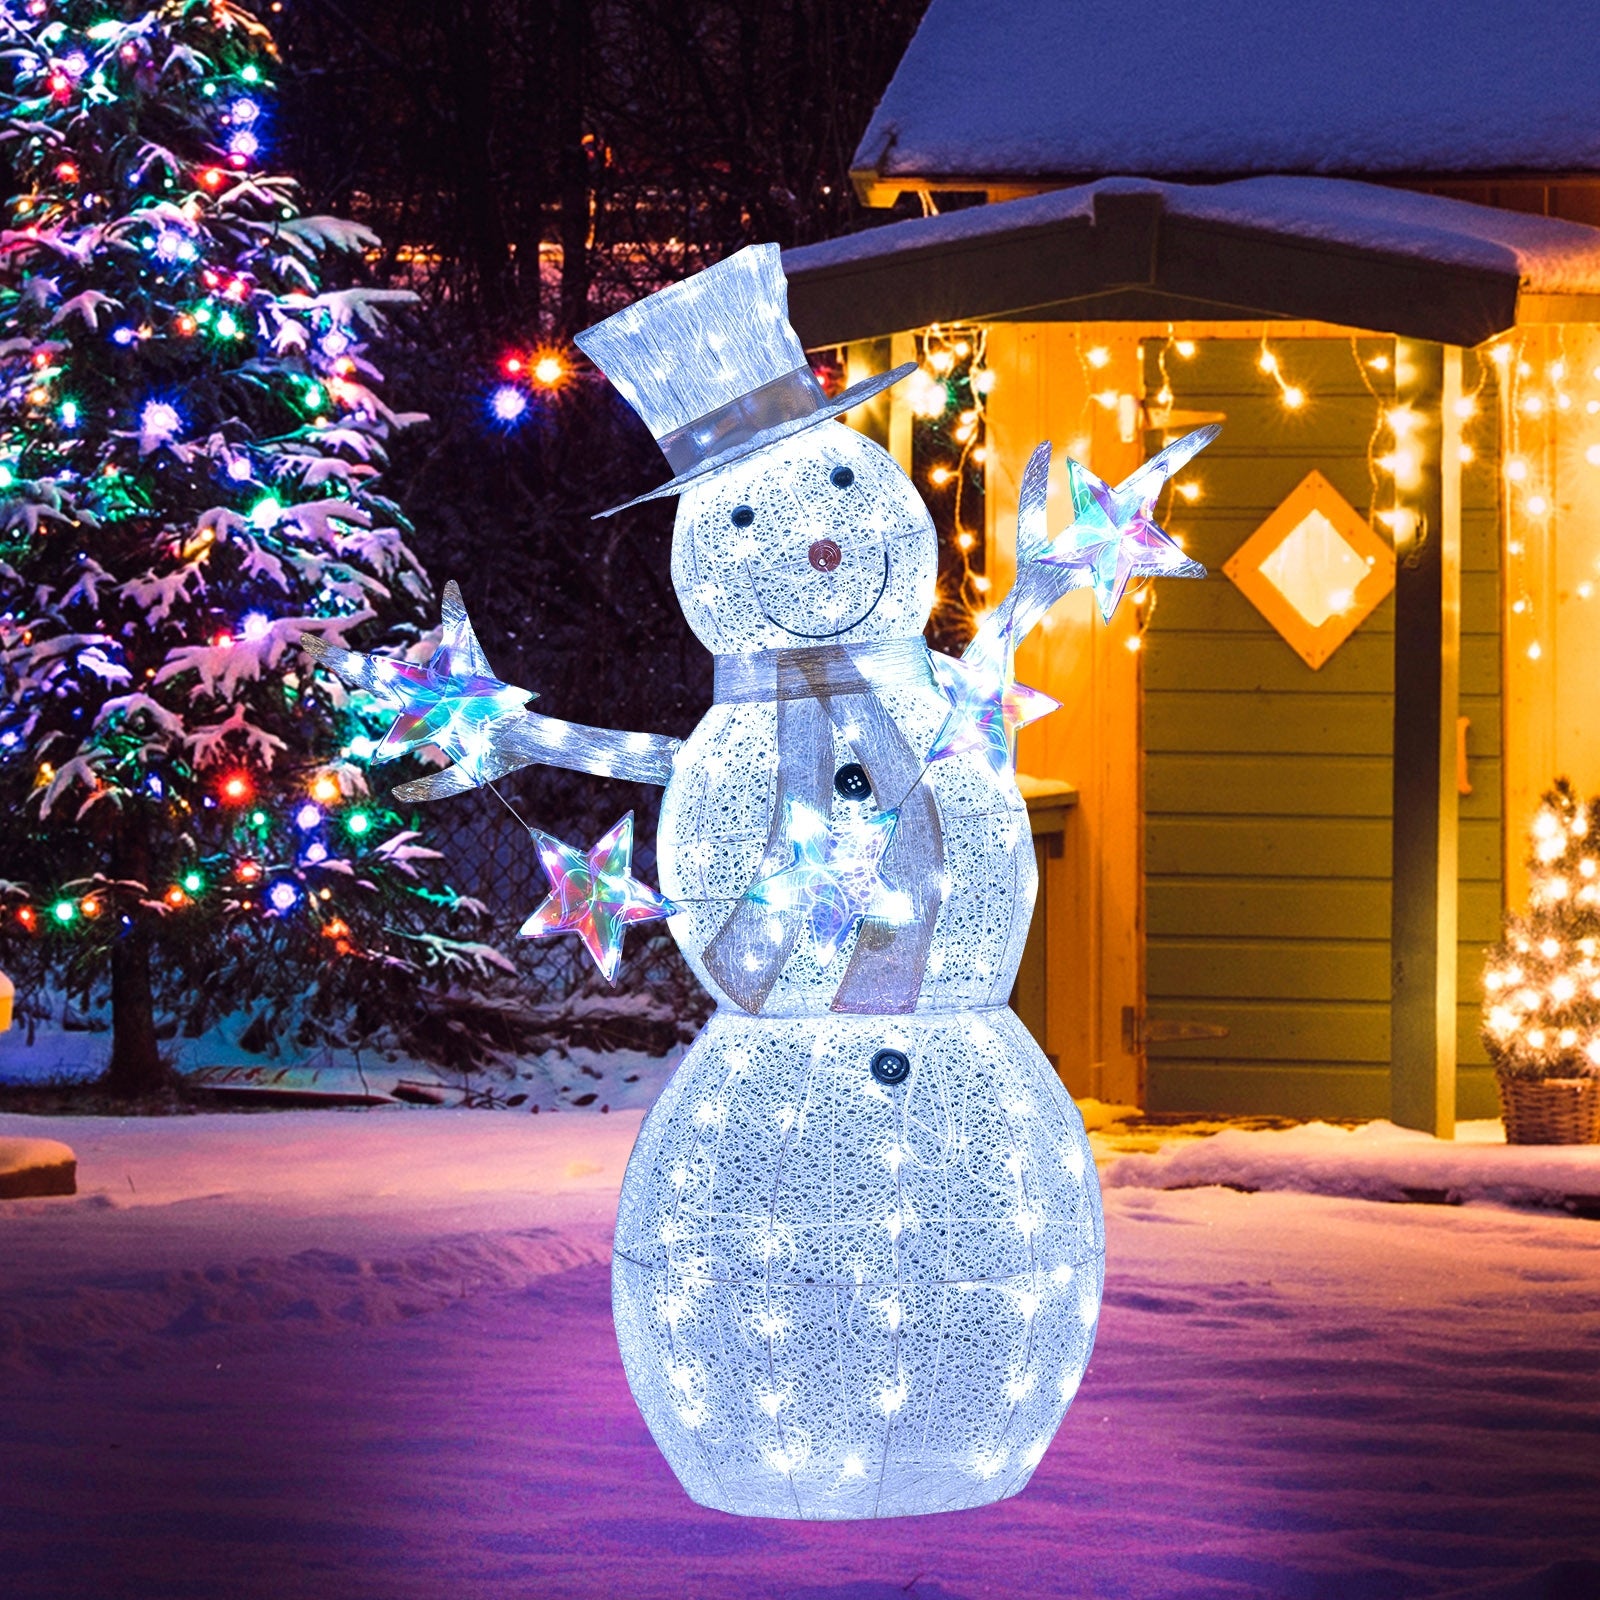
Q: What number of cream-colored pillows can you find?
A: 0